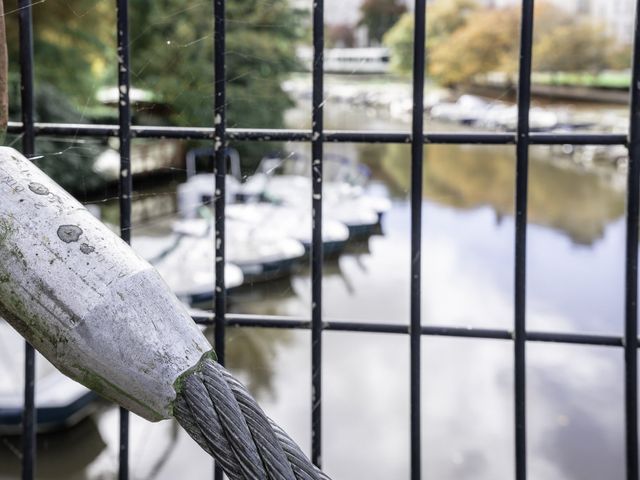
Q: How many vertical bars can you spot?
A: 7